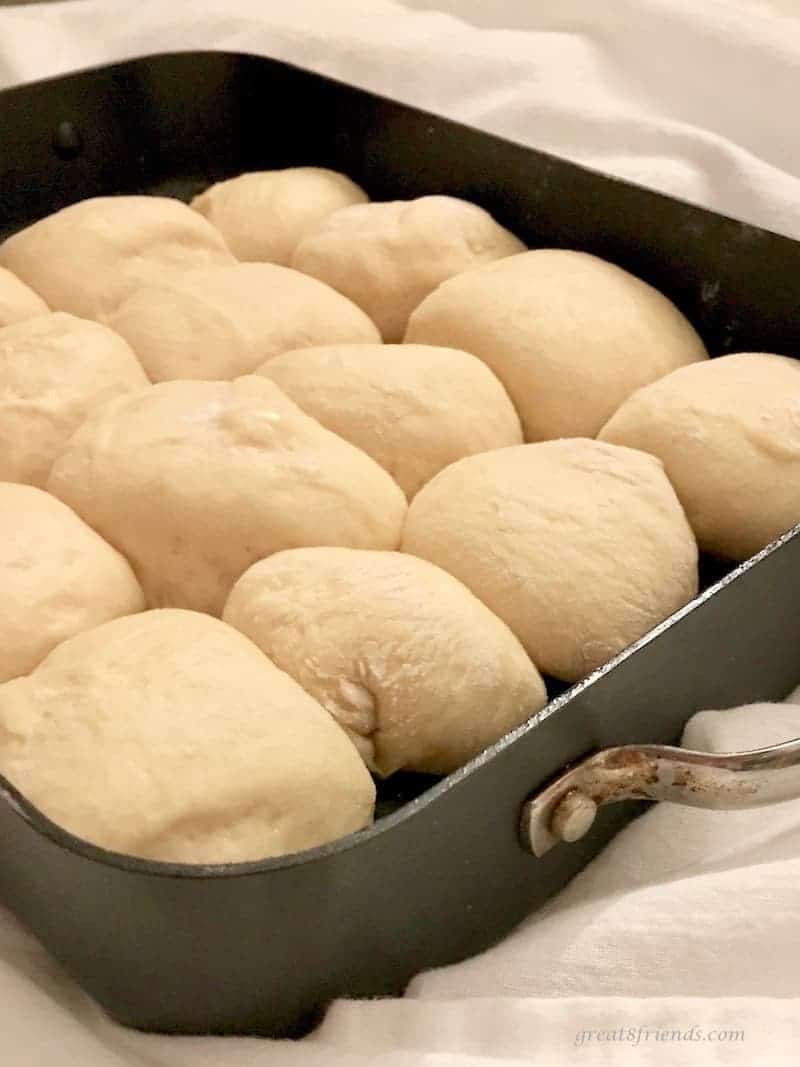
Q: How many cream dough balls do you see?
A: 14